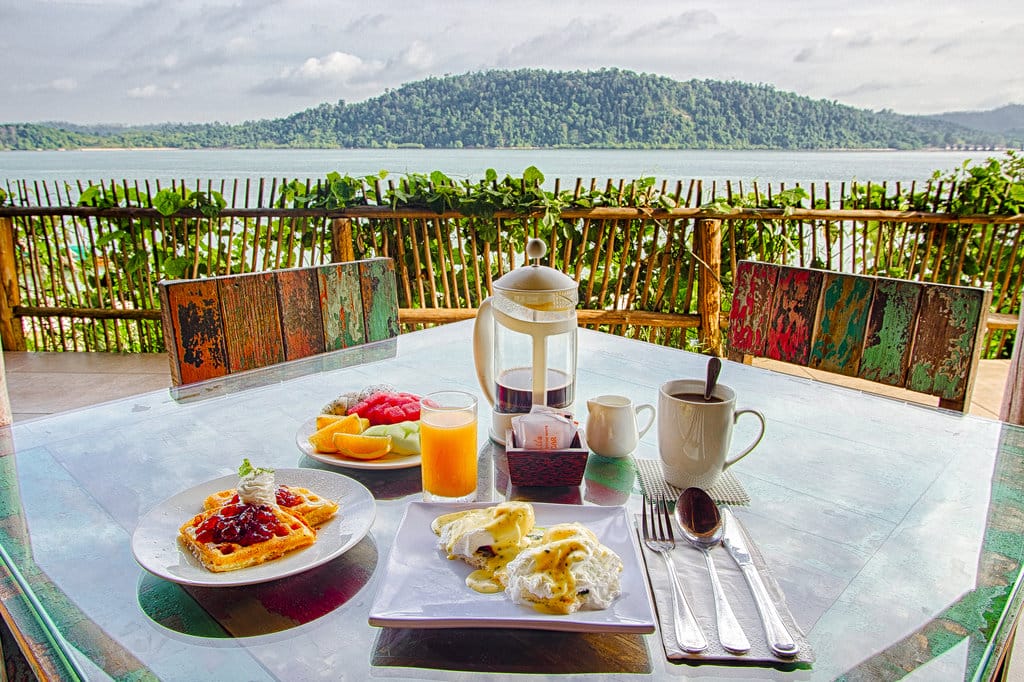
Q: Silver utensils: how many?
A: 4